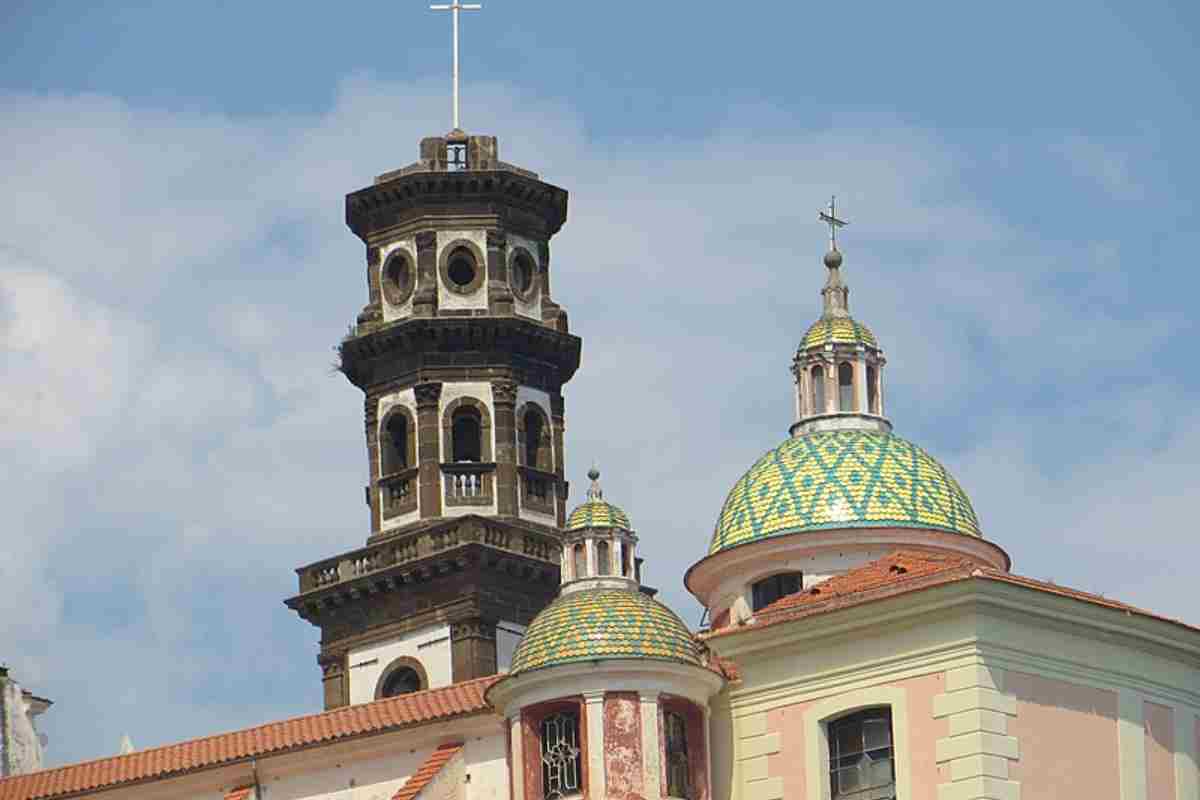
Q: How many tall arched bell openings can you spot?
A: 3